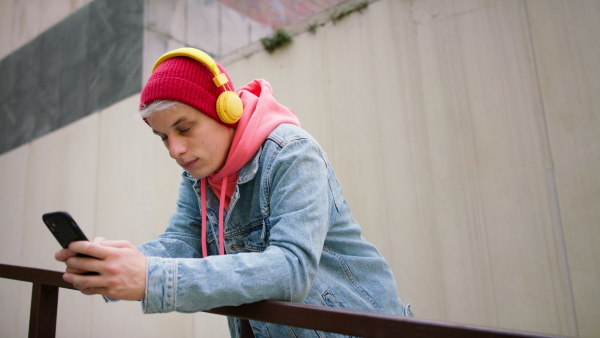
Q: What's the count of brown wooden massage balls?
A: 0